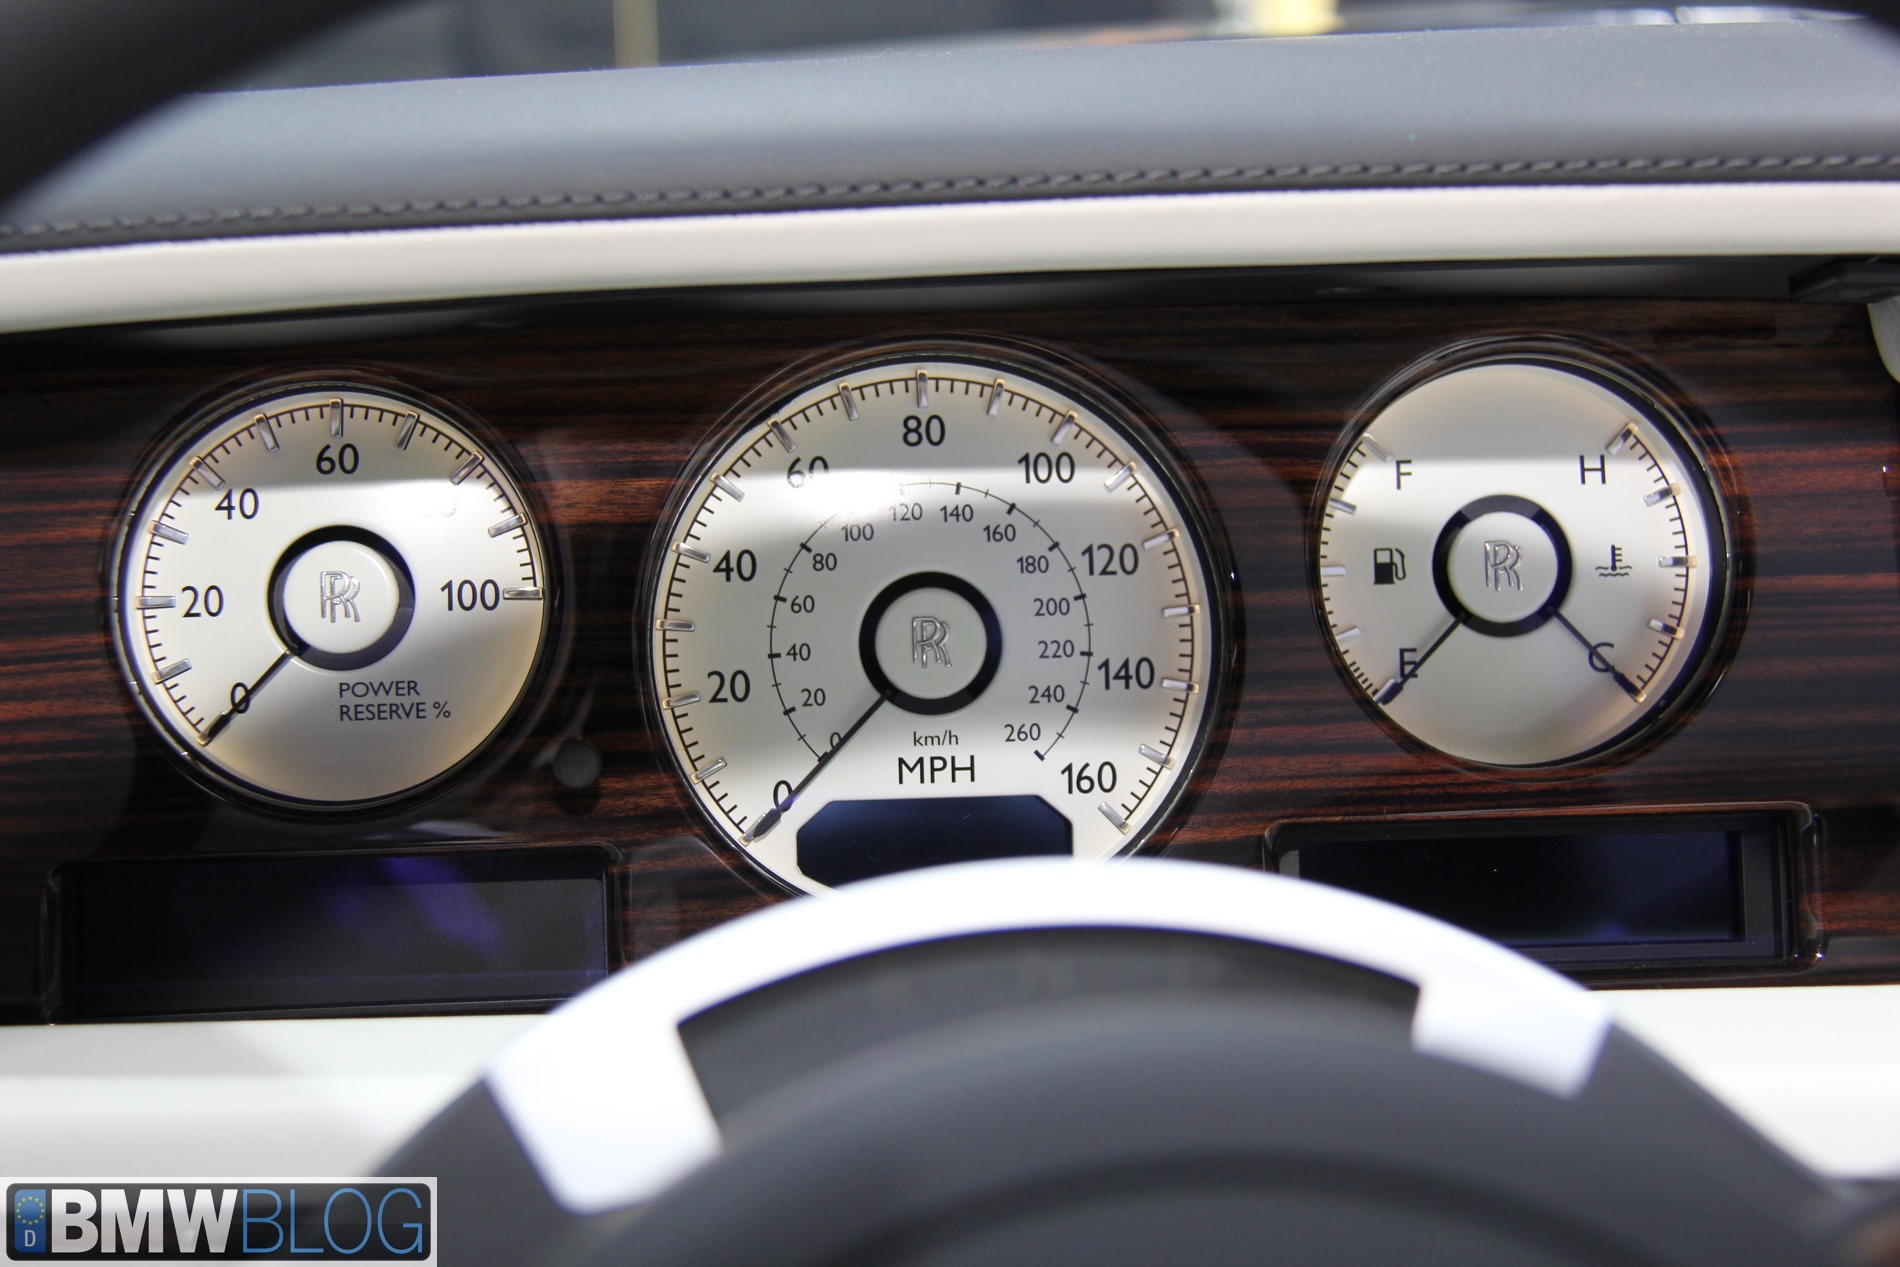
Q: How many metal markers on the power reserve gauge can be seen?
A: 11